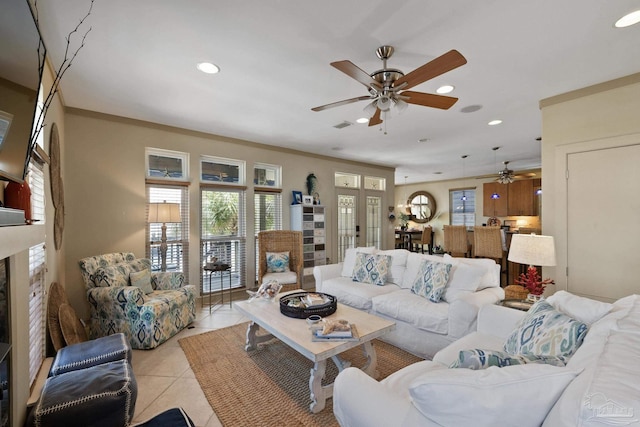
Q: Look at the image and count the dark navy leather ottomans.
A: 2